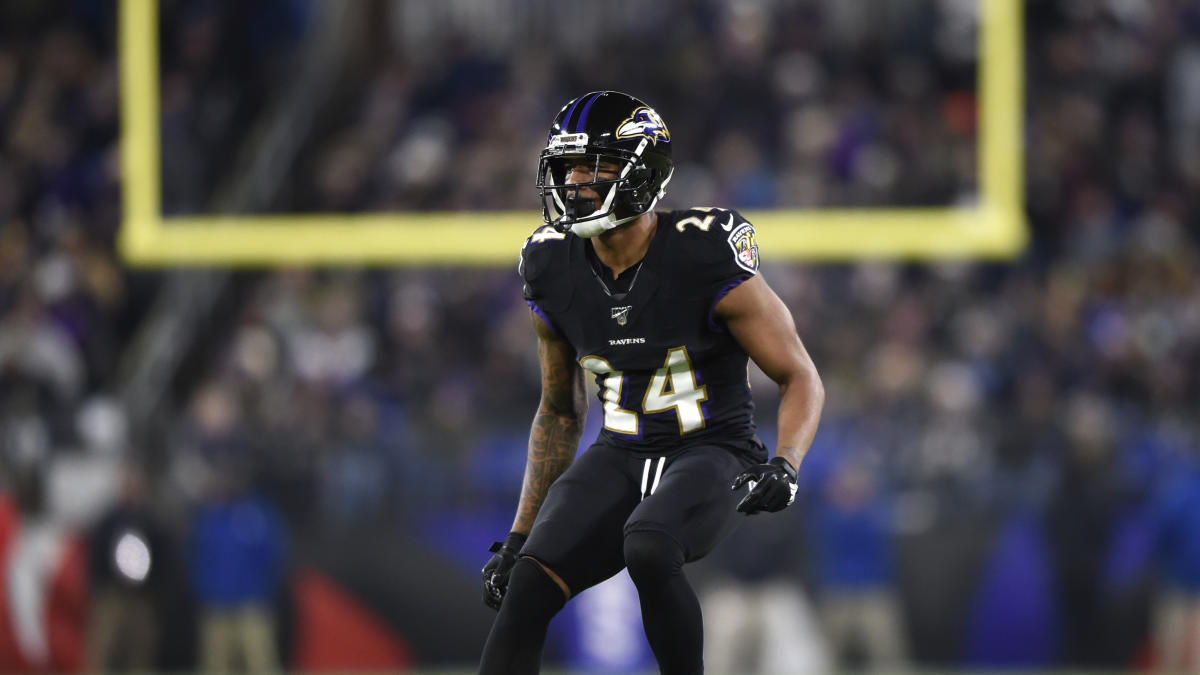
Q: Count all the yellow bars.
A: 3